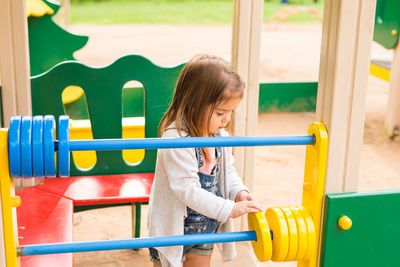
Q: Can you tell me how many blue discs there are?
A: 5